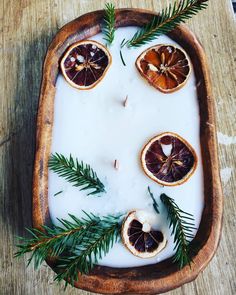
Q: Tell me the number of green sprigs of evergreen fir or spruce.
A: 6